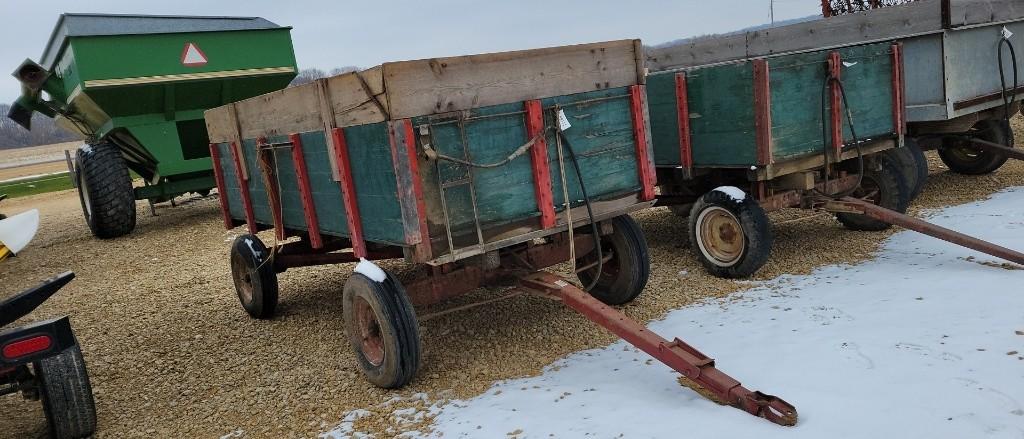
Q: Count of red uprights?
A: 12